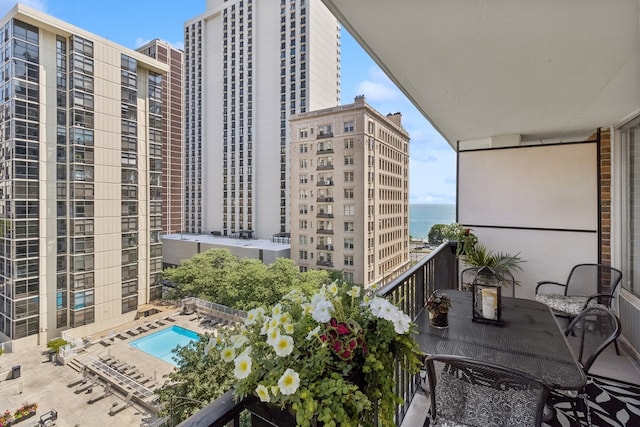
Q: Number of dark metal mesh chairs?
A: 4